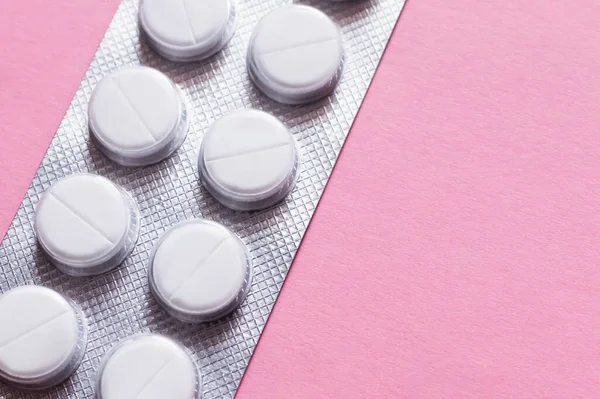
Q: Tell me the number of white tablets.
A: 8